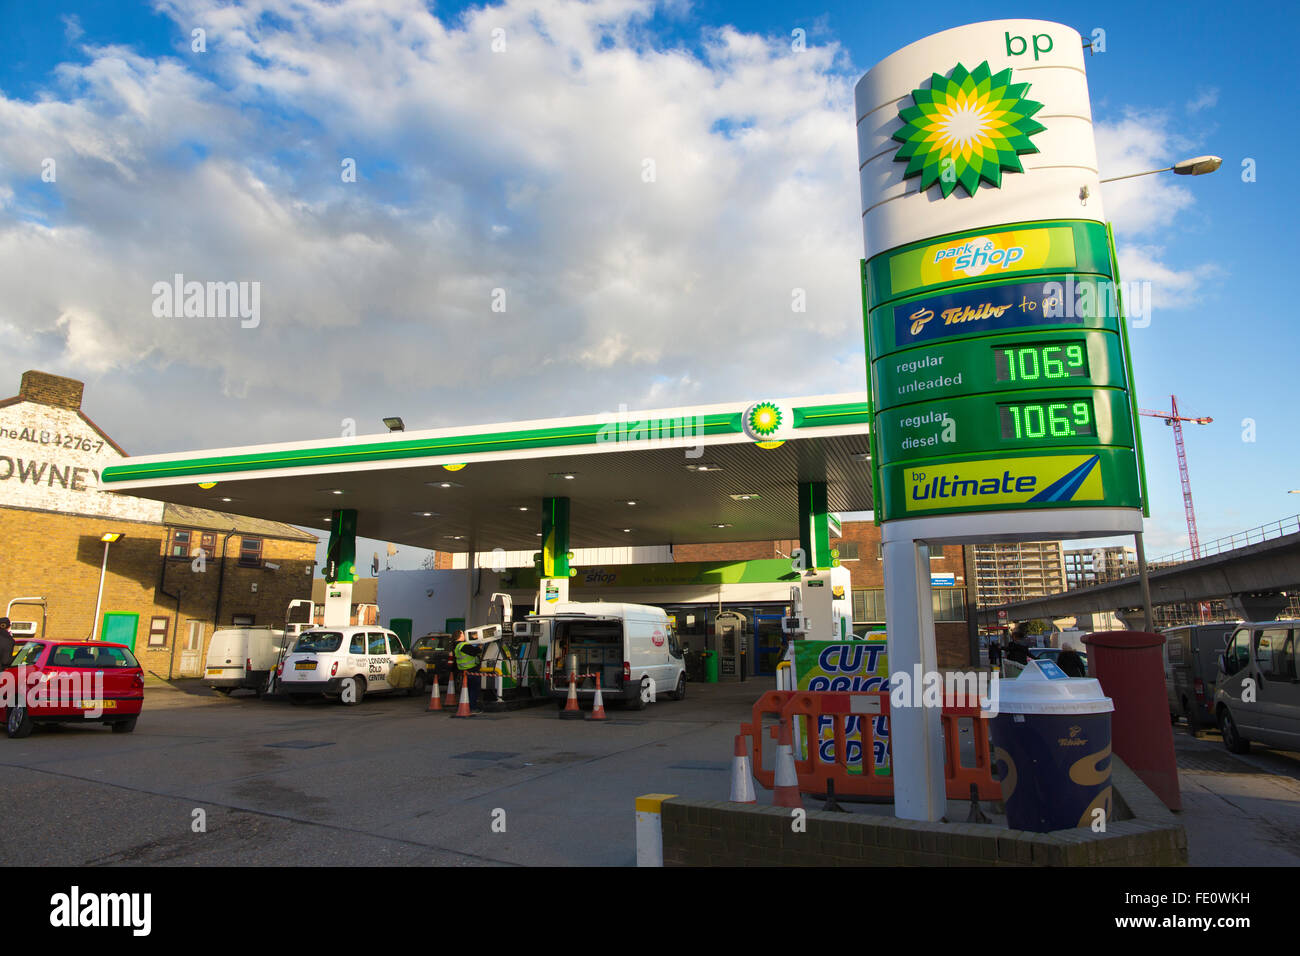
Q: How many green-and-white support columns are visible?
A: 3